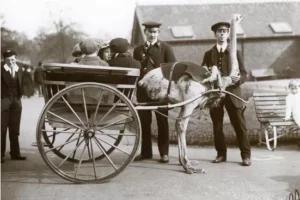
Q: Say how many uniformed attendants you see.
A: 2